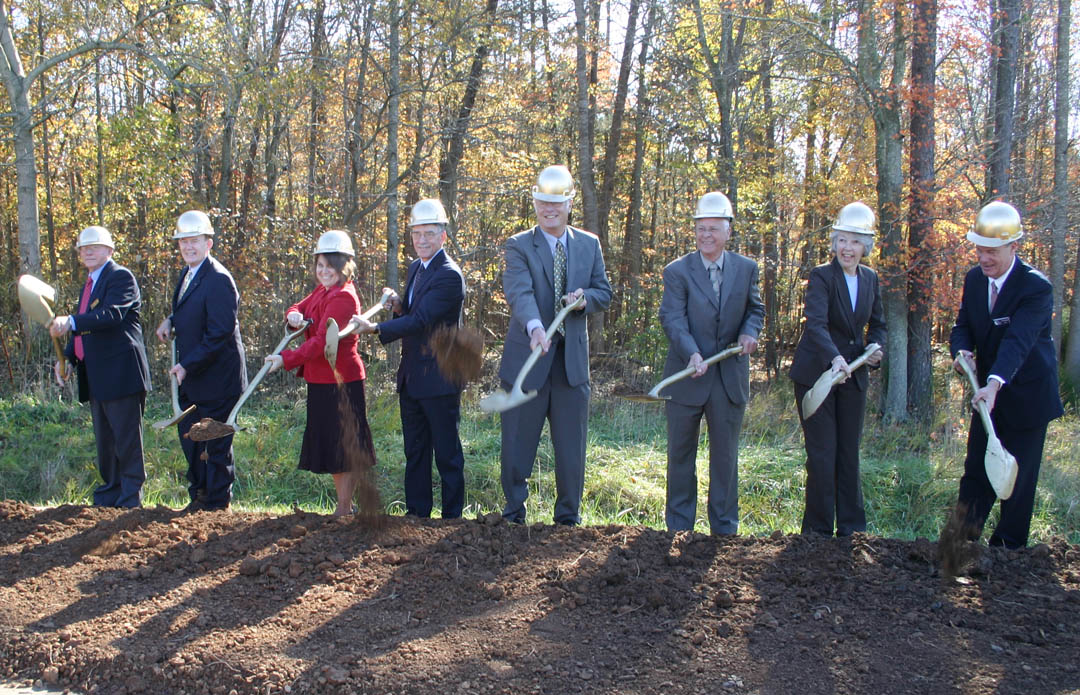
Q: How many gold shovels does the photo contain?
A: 8